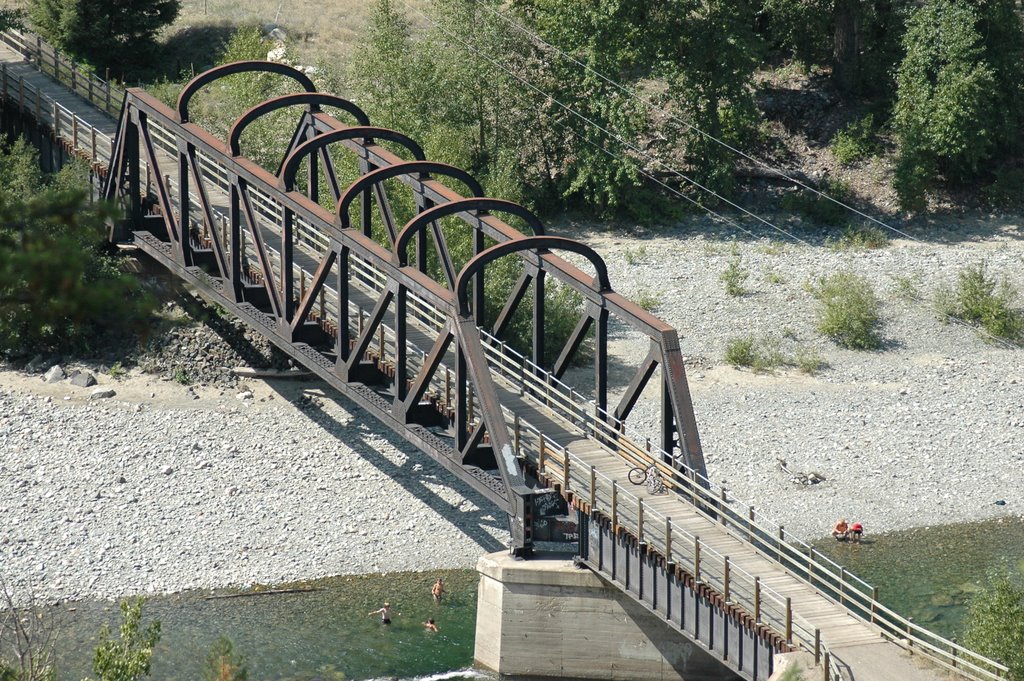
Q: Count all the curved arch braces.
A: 6